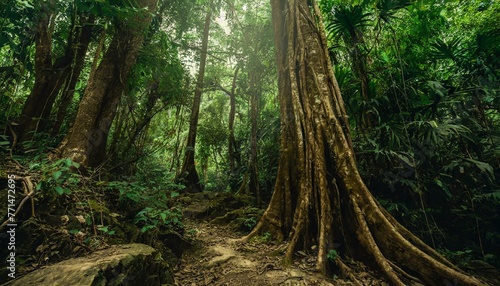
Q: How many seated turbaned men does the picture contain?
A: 0